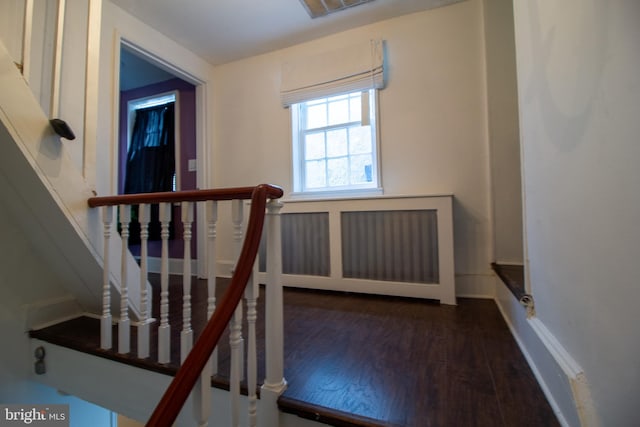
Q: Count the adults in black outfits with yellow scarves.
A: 0